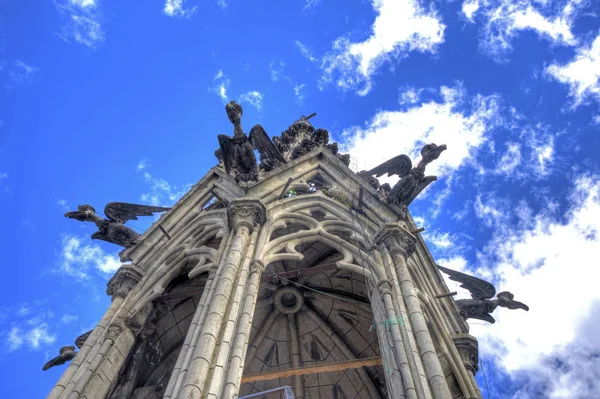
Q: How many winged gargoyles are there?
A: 5